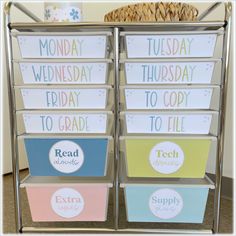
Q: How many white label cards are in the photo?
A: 8